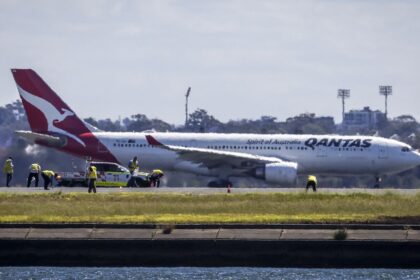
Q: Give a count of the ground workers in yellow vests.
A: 7